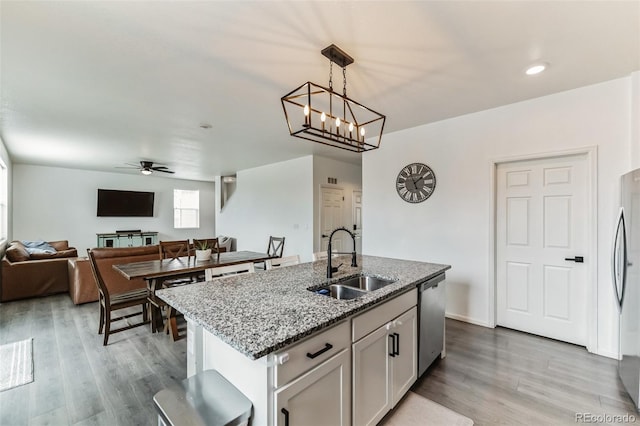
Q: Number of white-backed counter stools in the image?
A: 3